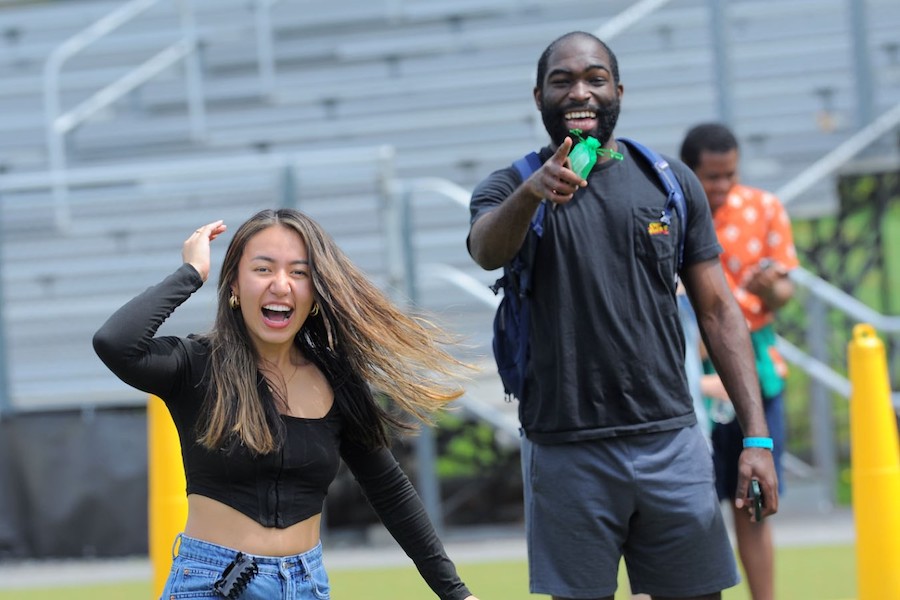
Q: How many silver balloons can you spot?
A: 0